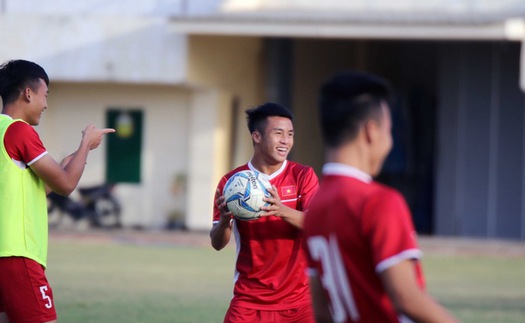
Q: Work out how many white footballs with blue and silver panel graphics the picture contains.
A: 1